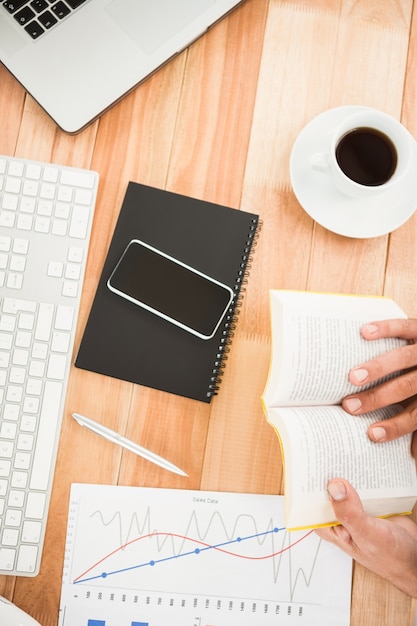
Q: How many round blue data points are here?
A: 5